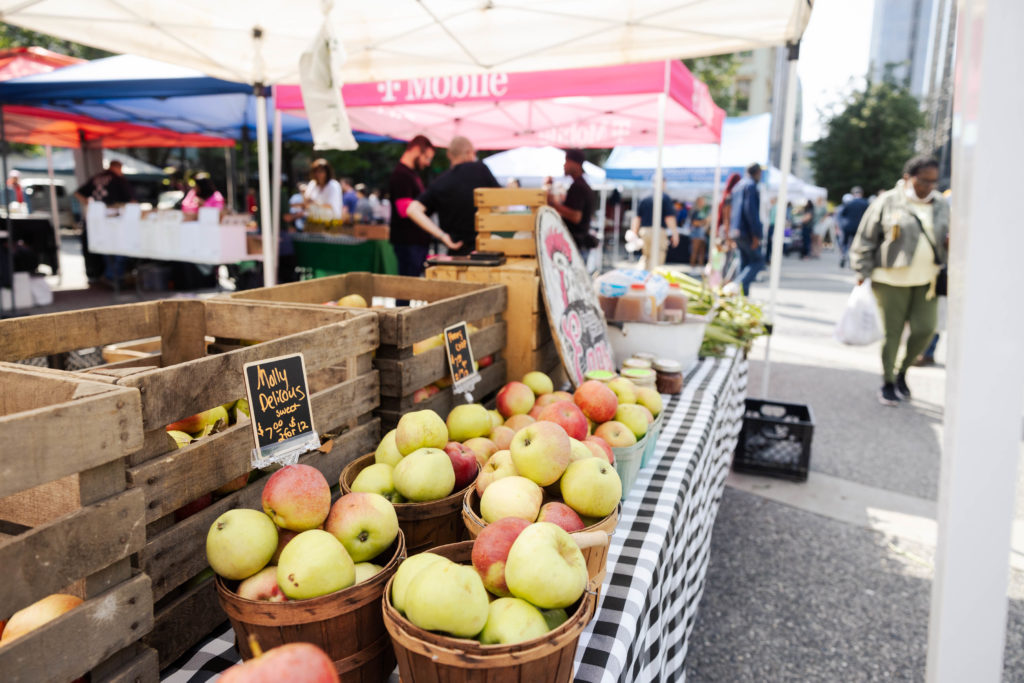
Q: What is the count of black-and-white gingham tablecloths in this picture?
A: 1